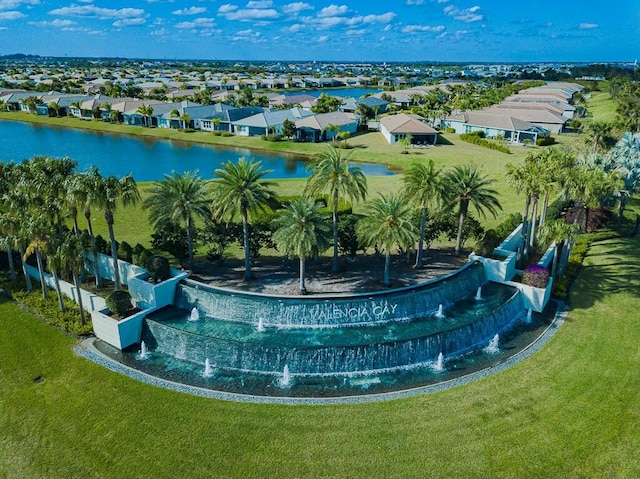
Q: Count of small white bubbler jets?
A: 10